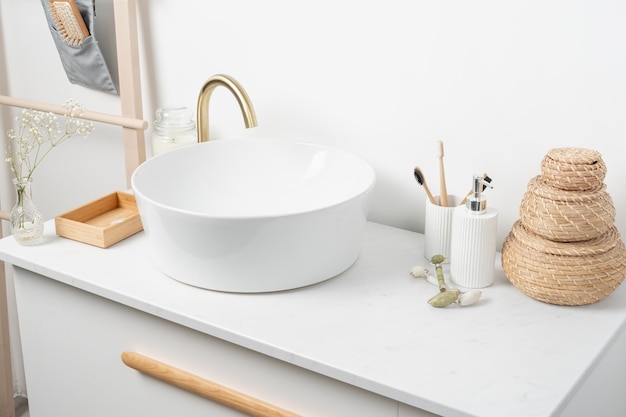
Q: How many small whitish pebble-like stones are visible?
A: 2